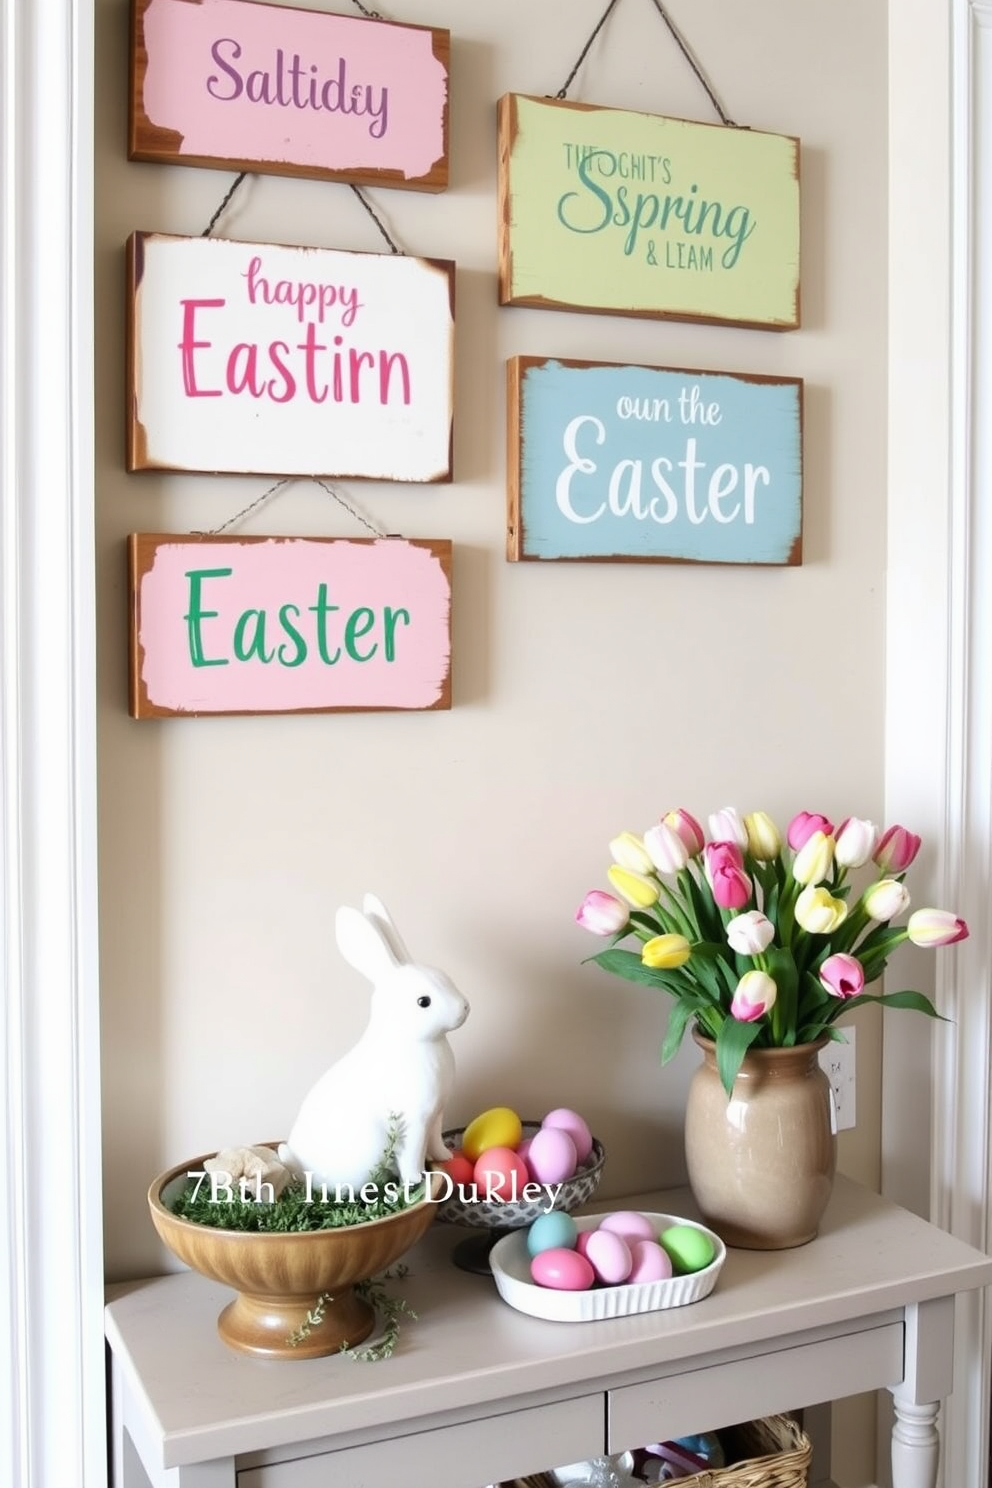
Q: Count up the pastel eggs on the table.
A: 13